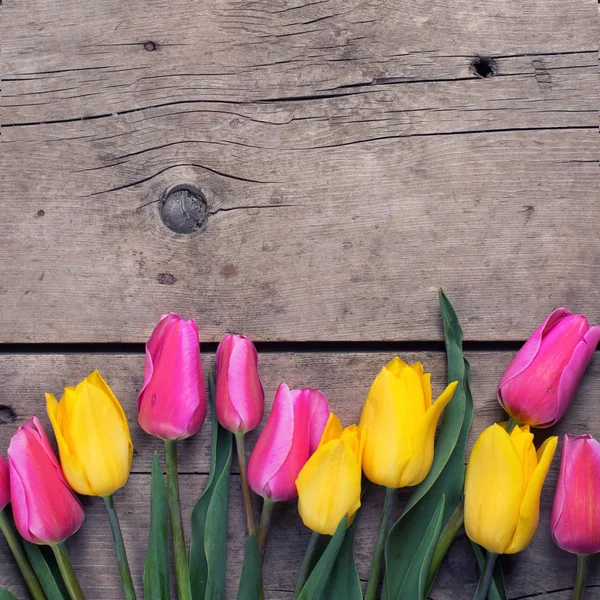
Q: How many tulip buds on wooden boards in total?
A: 11